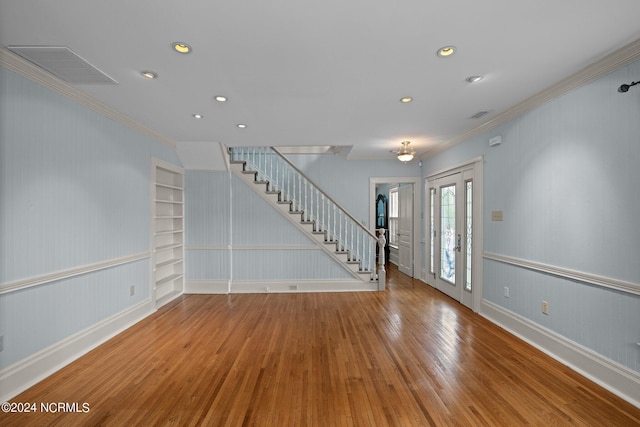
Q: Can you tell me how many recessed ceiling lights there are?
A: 8